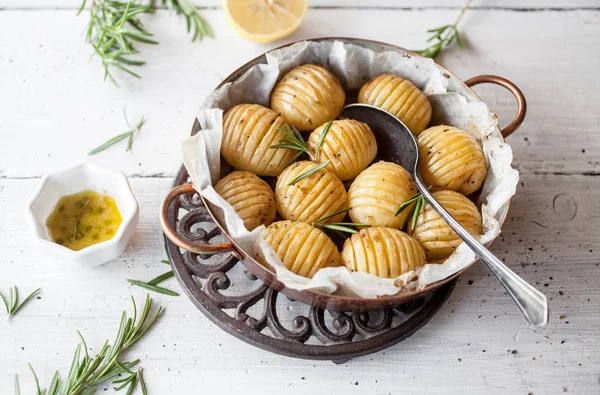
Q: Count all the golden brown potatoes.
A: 11